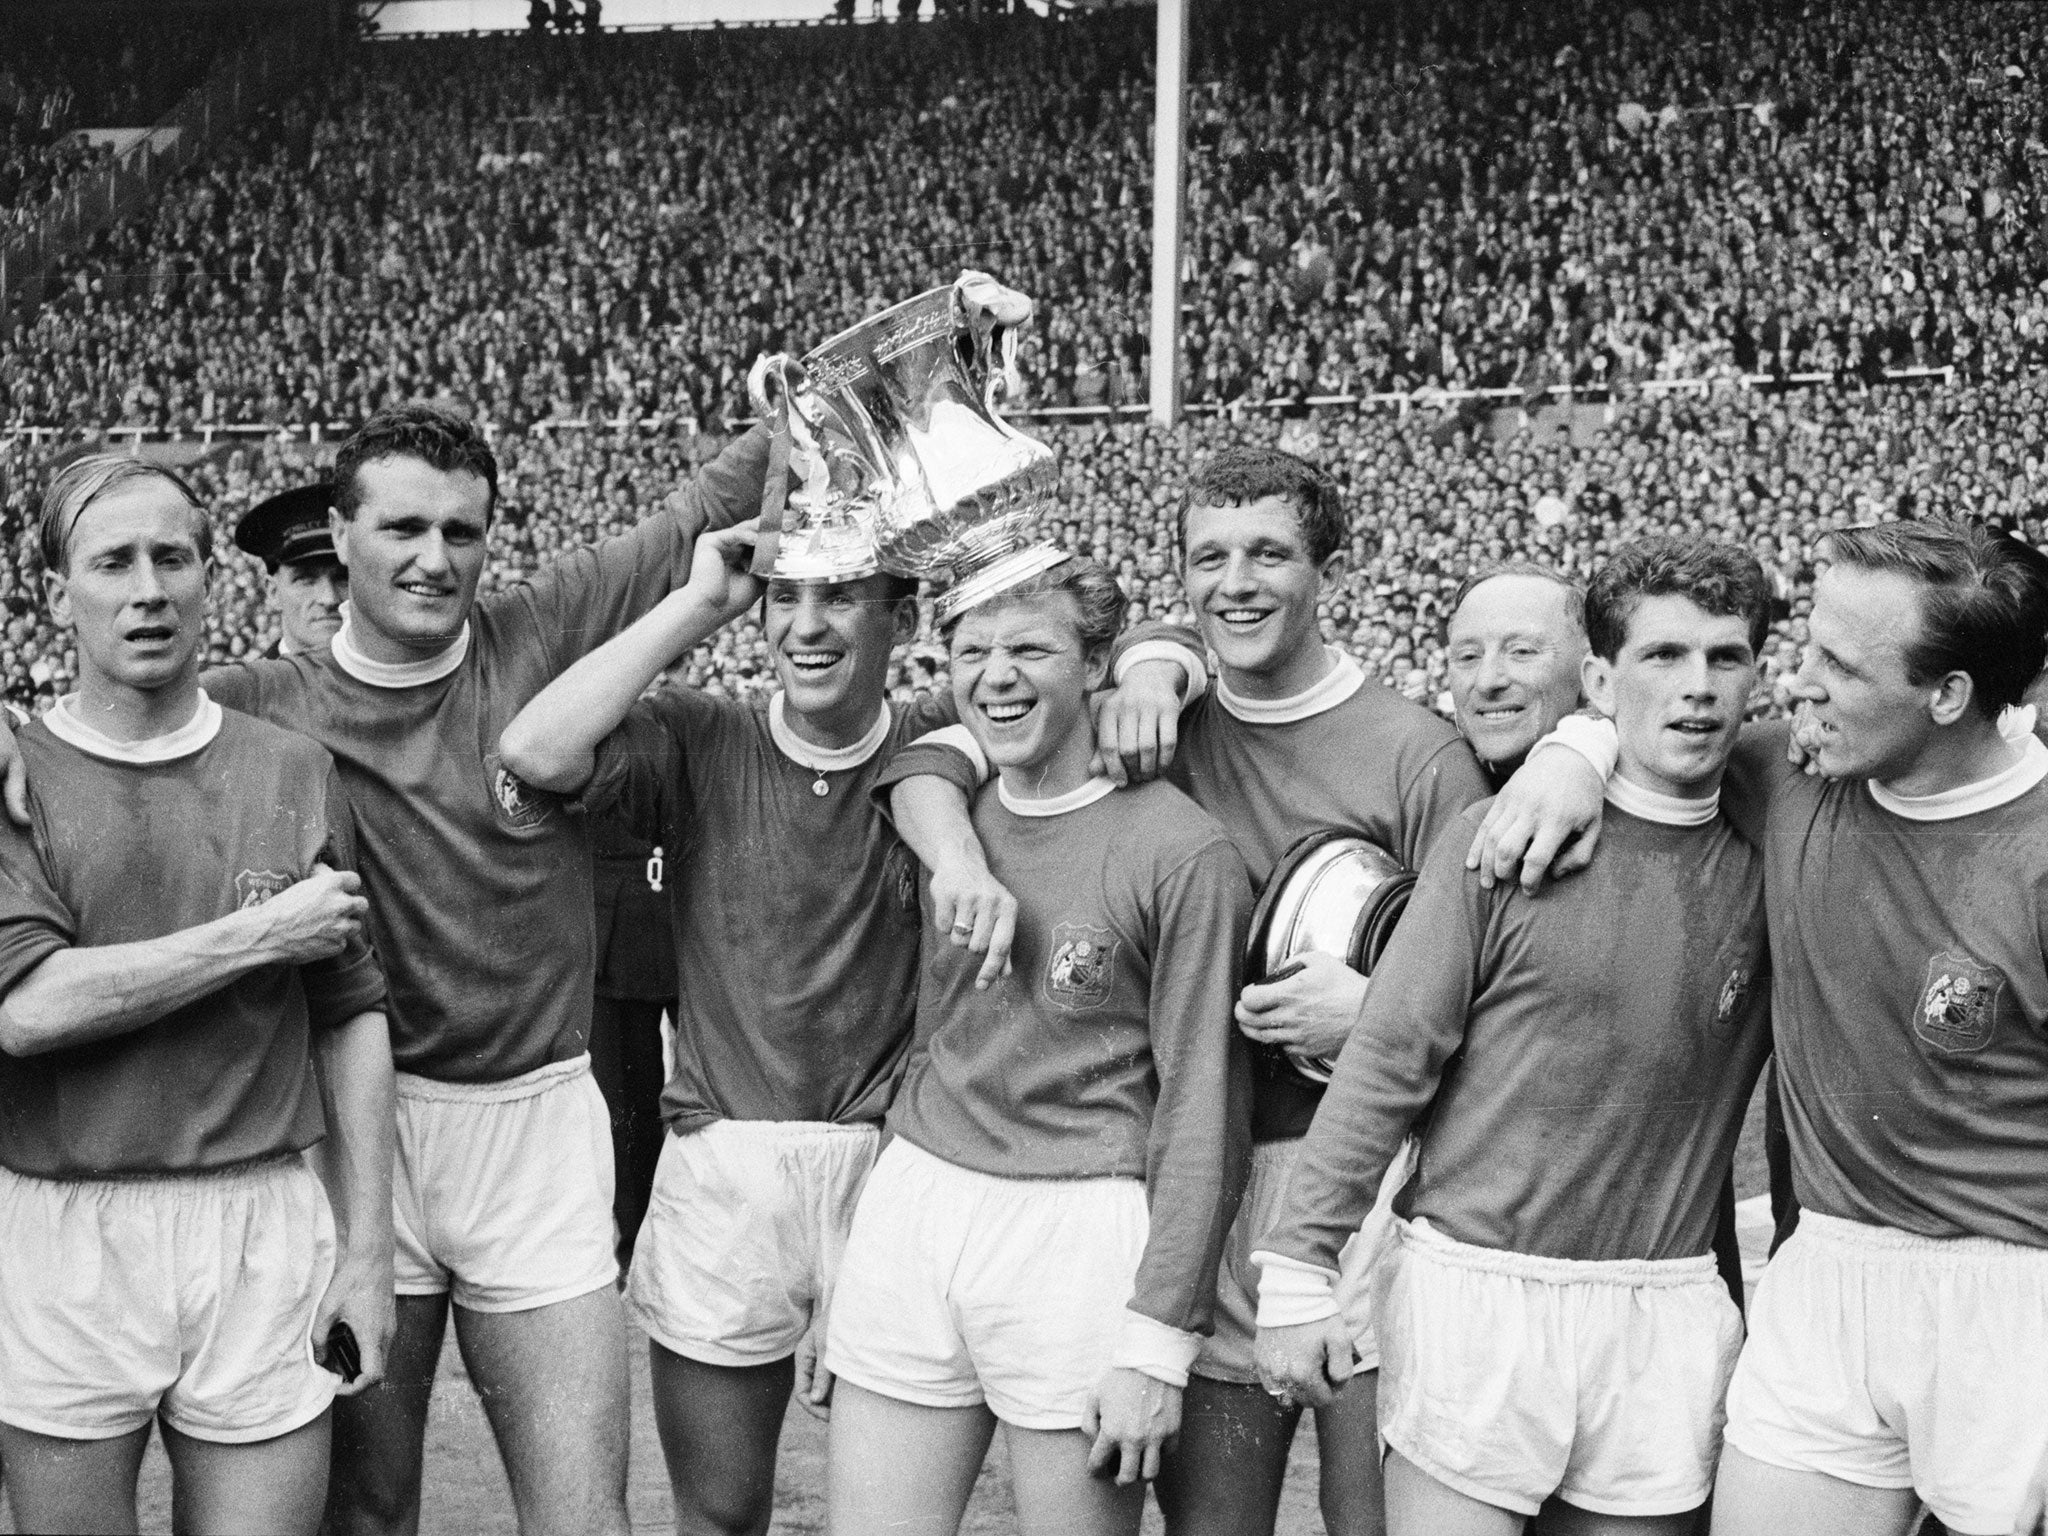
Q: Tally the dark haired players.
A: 5